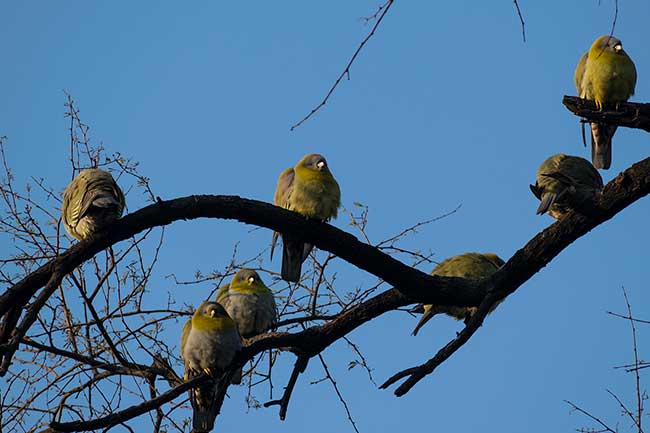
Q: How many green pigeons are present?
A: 7